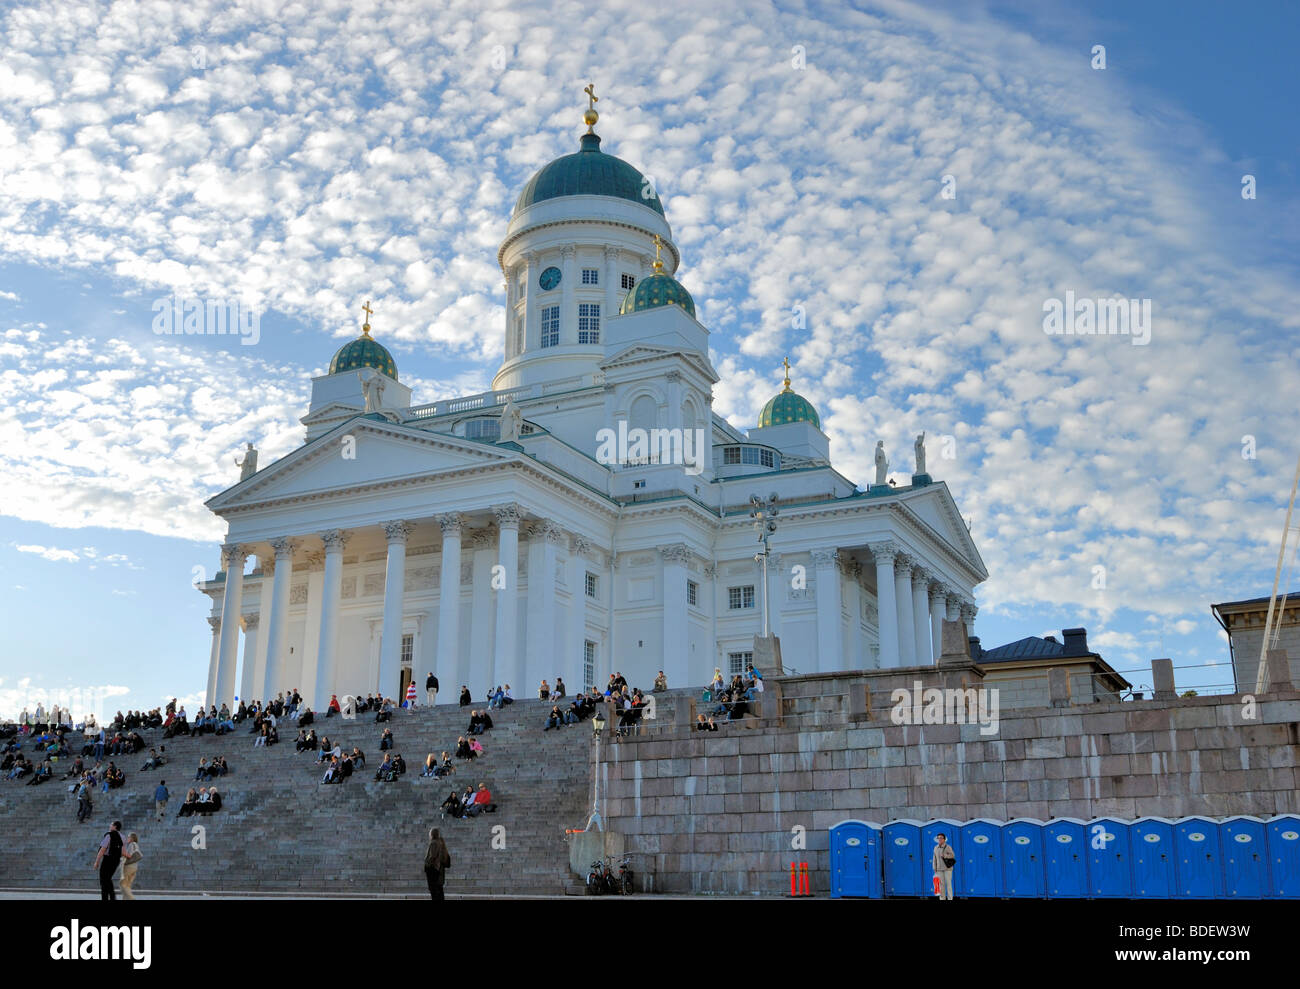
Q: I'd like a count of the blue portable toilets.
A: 11